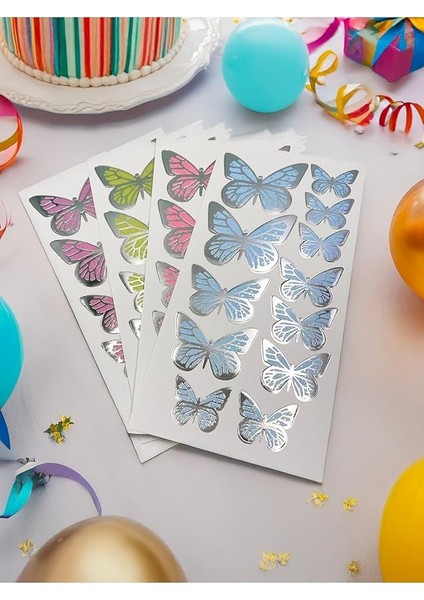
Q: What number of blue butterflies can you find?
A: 12